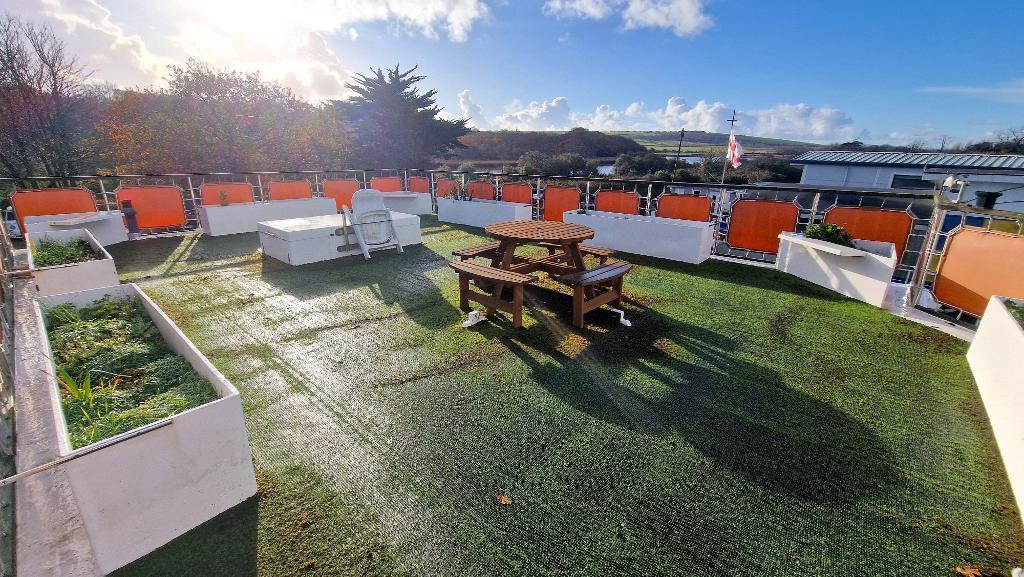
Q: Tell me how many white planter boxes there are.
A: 9